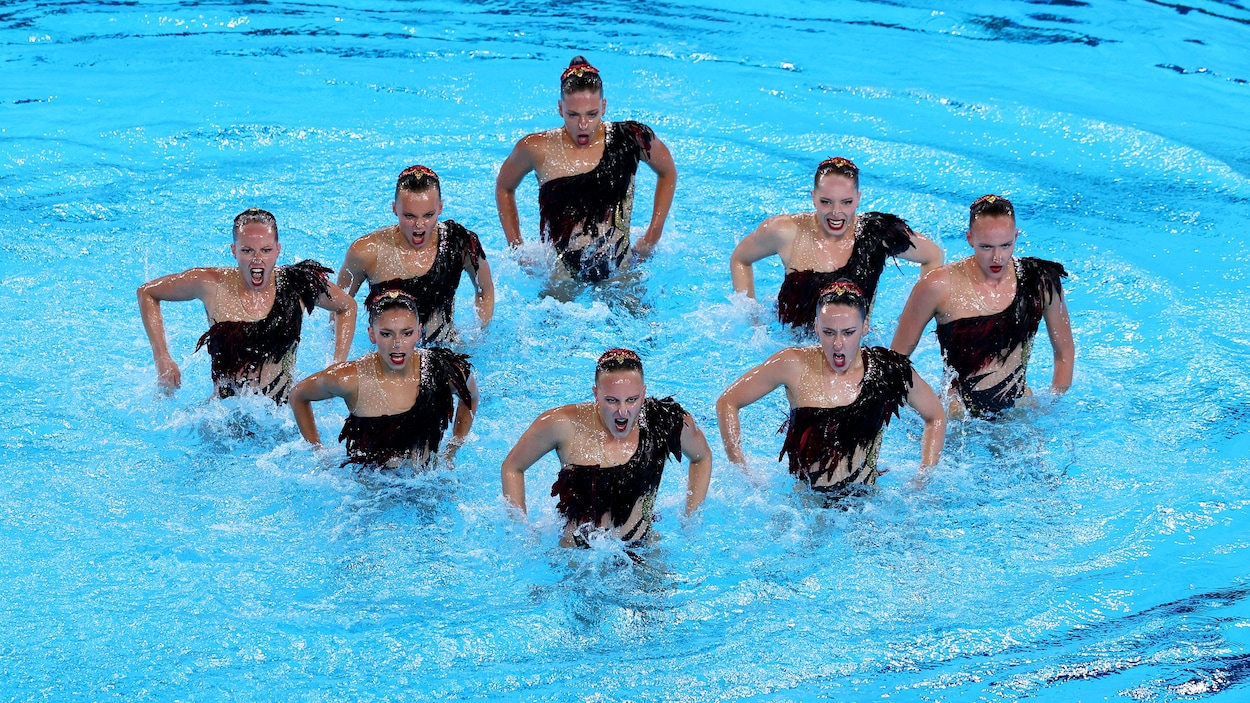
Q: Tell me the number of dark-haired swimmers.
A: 8